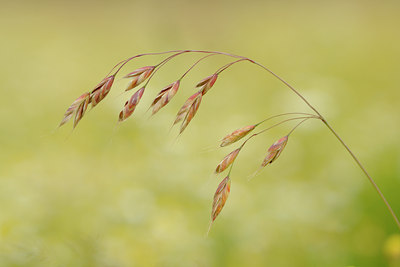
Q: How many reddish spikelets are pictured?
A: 11